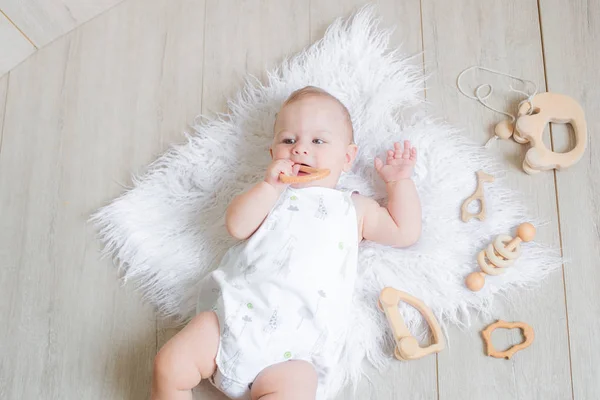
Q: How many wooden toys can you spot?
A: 6